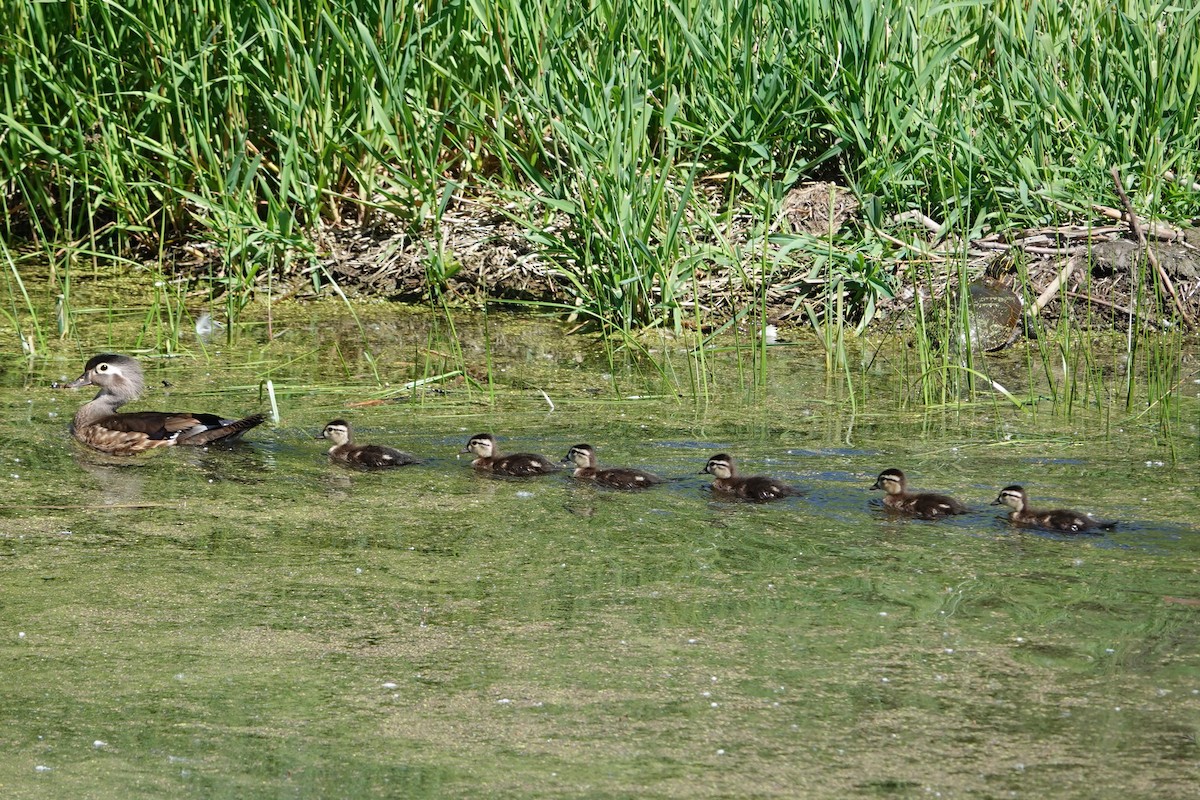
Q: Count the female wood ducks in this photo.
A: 1